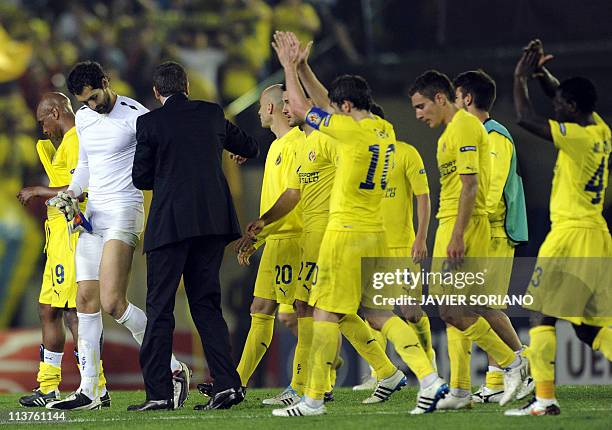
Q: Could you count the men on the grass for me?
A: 10